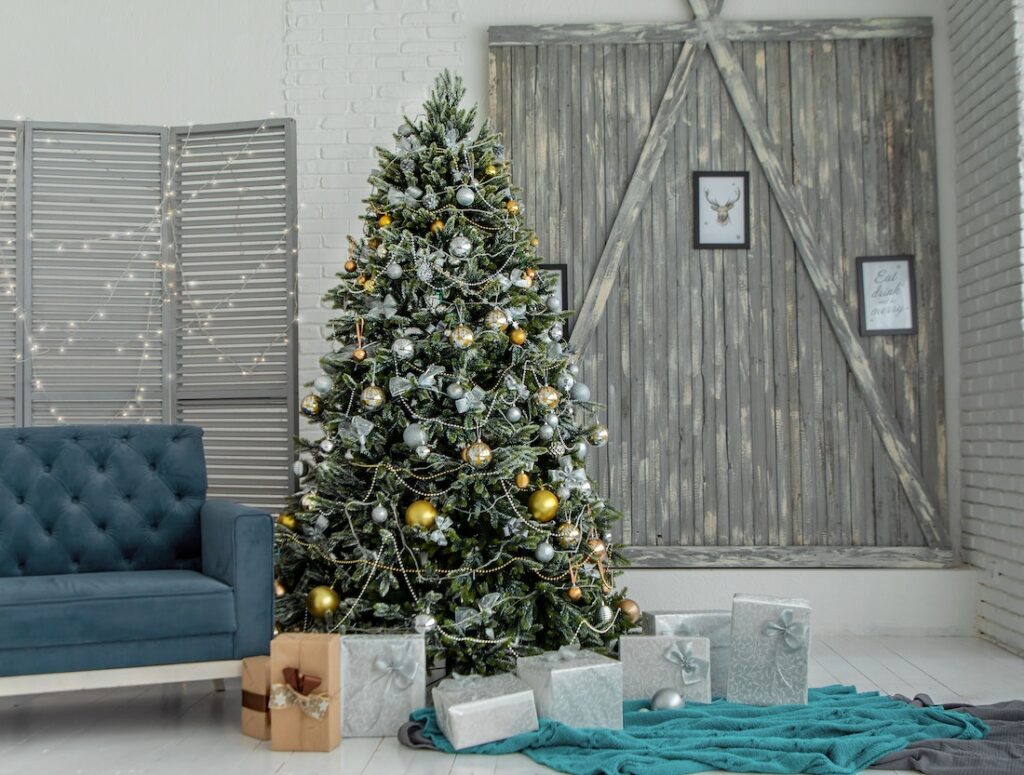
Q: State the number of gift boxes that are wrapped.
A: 8